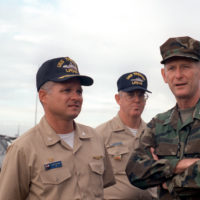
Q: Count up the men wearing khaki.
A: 2